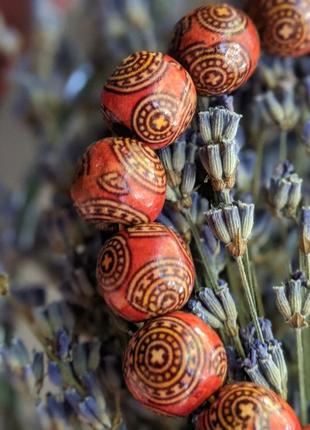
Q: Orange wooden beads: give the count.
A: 7